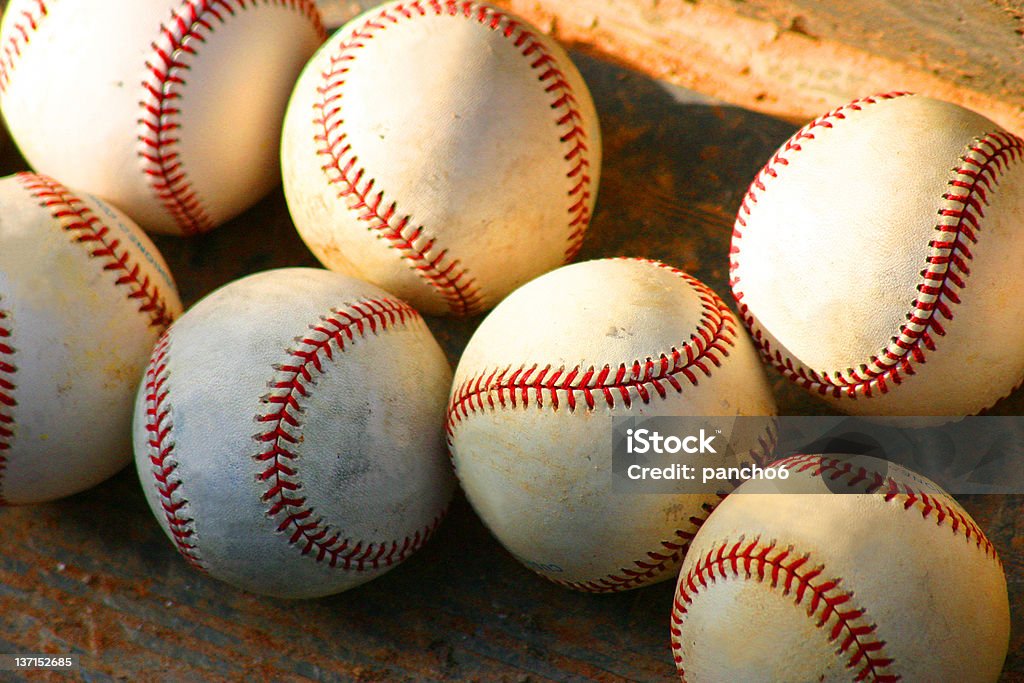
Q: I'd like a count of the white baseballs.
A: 7